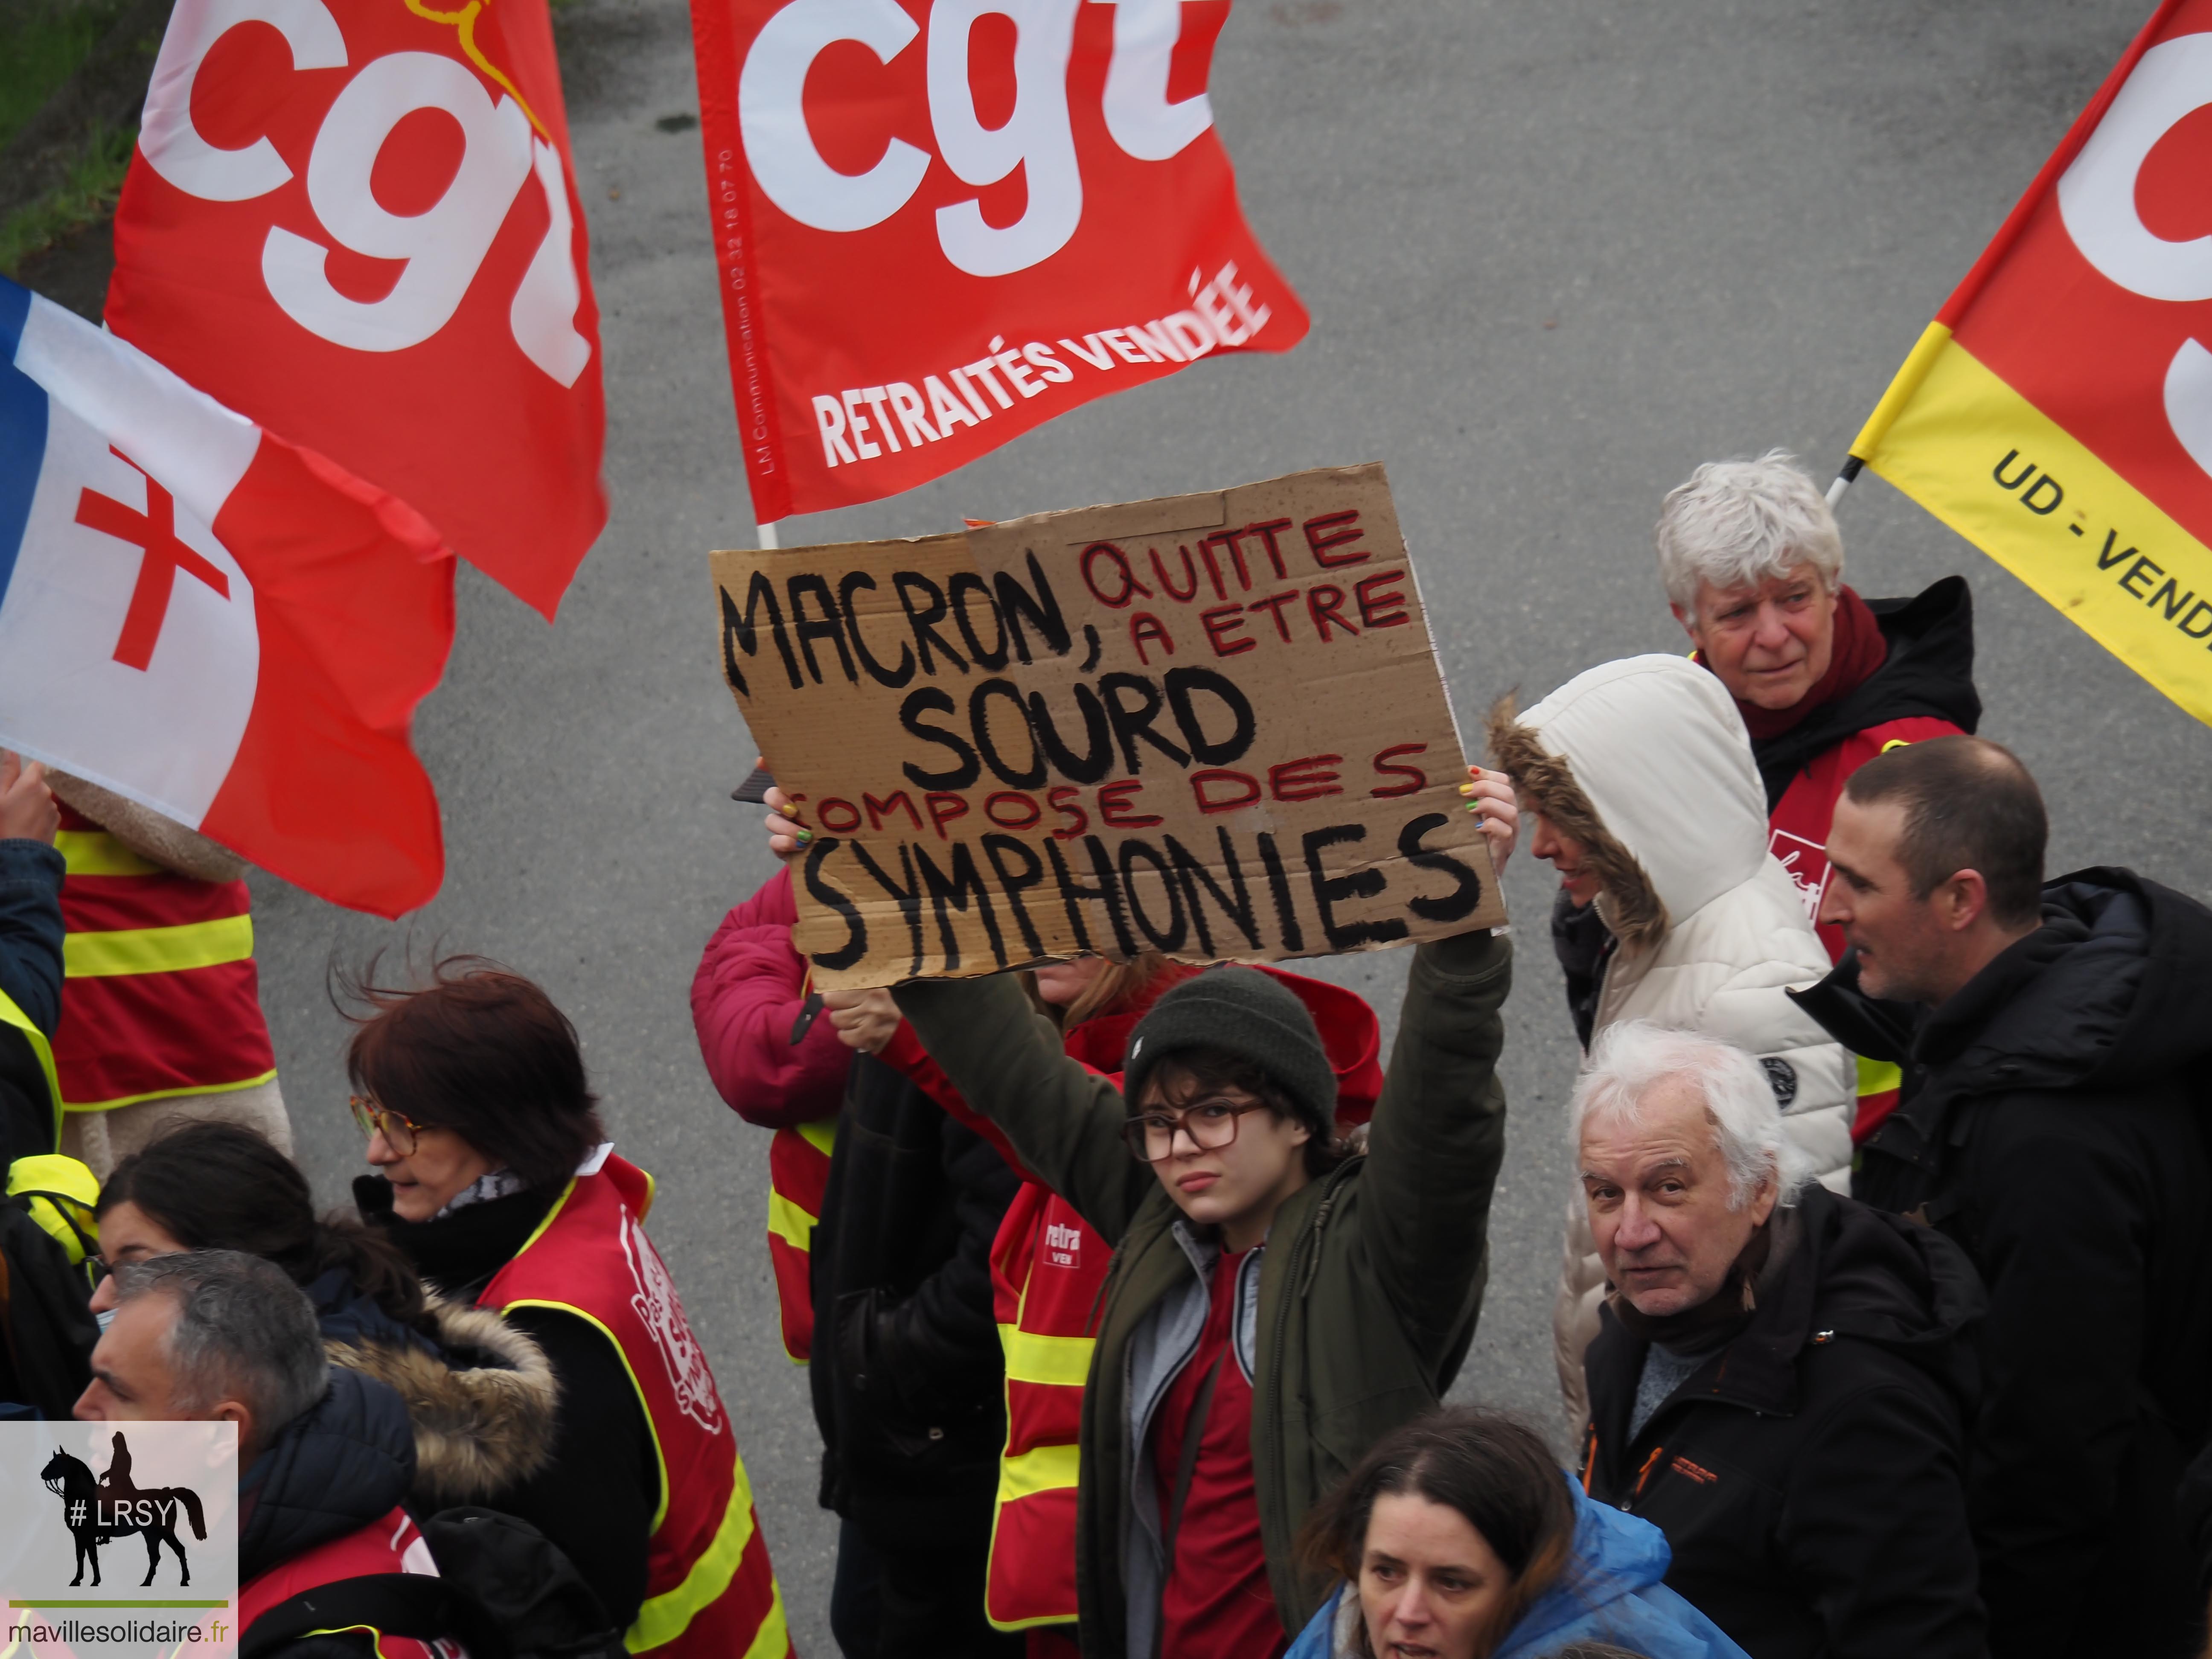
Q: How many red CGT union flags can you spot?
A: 3